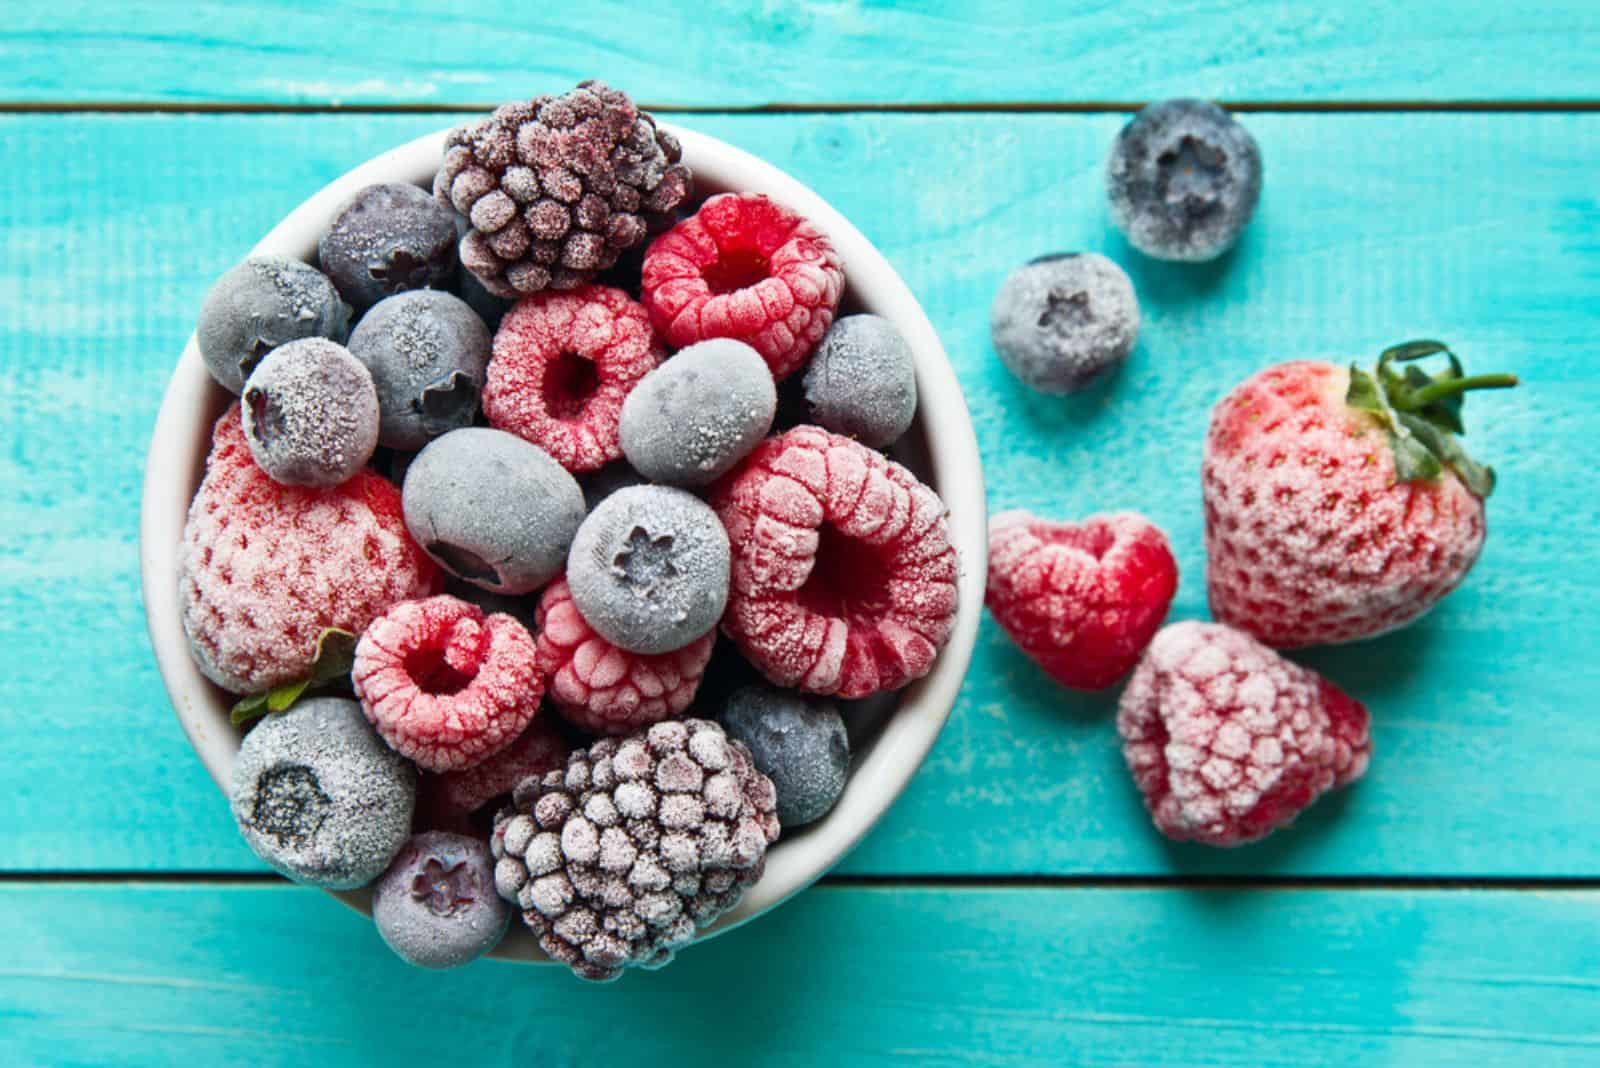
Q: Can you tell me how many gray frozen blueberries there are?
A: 13